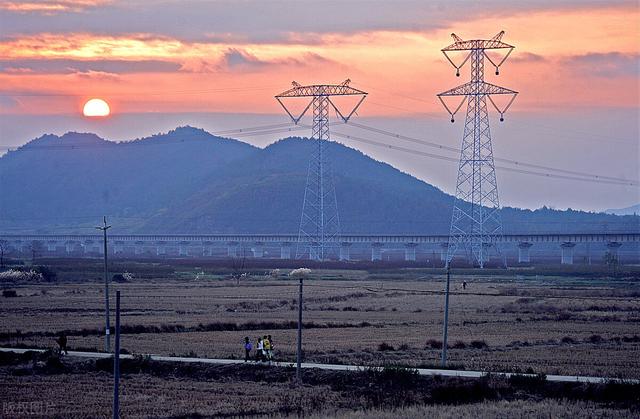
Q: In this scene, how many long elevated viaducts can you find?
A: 1